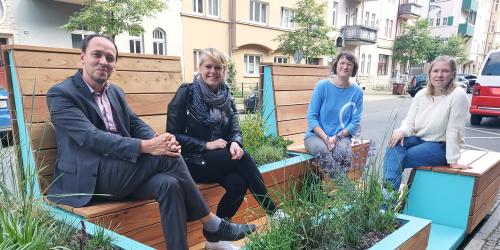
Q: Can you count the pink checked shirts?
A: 1